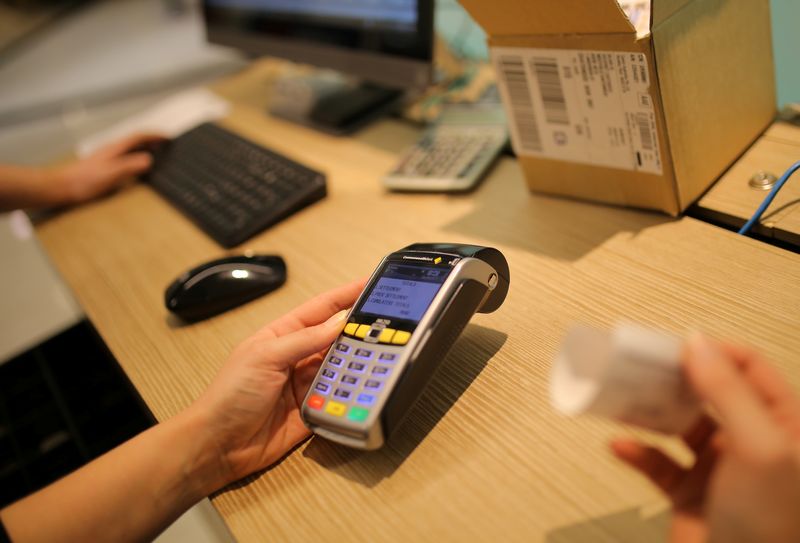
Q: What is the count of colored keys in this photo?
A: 7